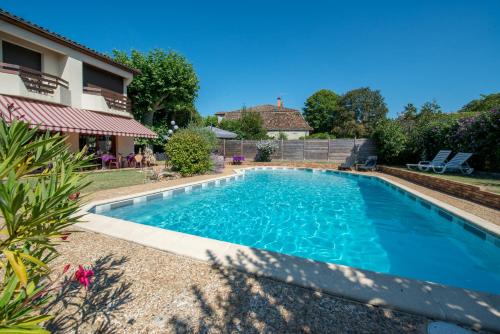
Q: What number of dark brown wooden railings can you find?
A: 2